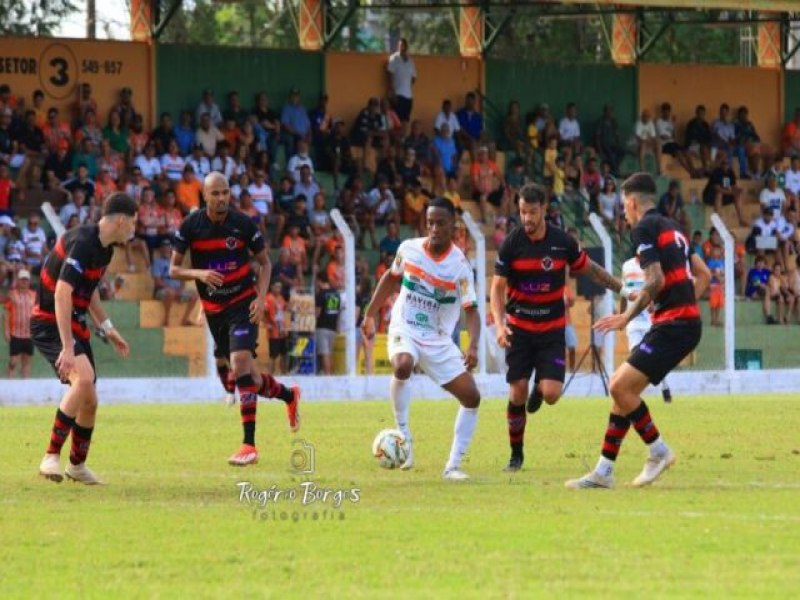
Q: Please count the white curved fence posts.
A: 5